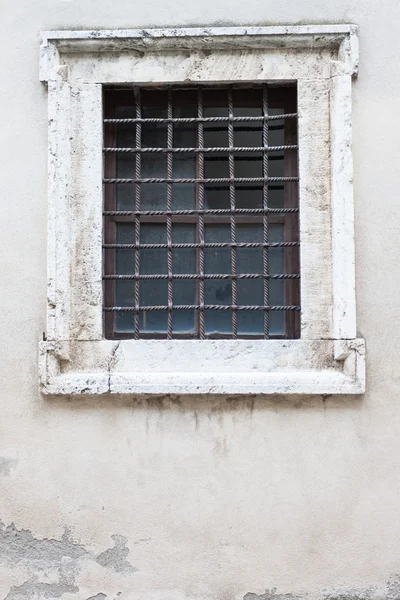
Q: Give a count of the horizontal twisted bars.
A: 7